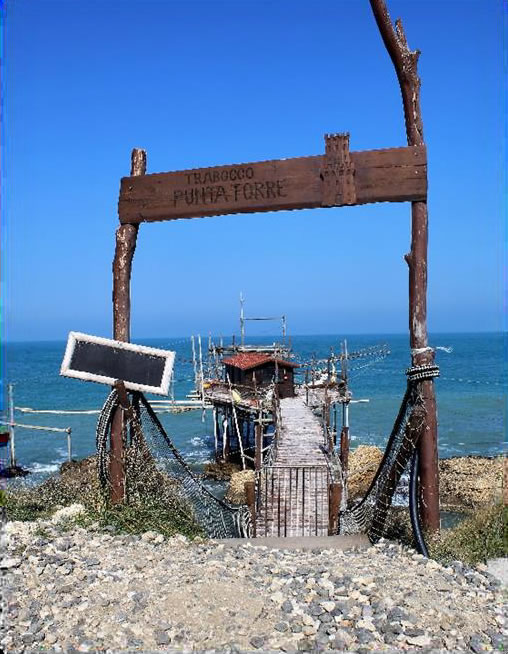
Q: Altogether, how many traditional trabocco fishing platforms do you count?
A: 1